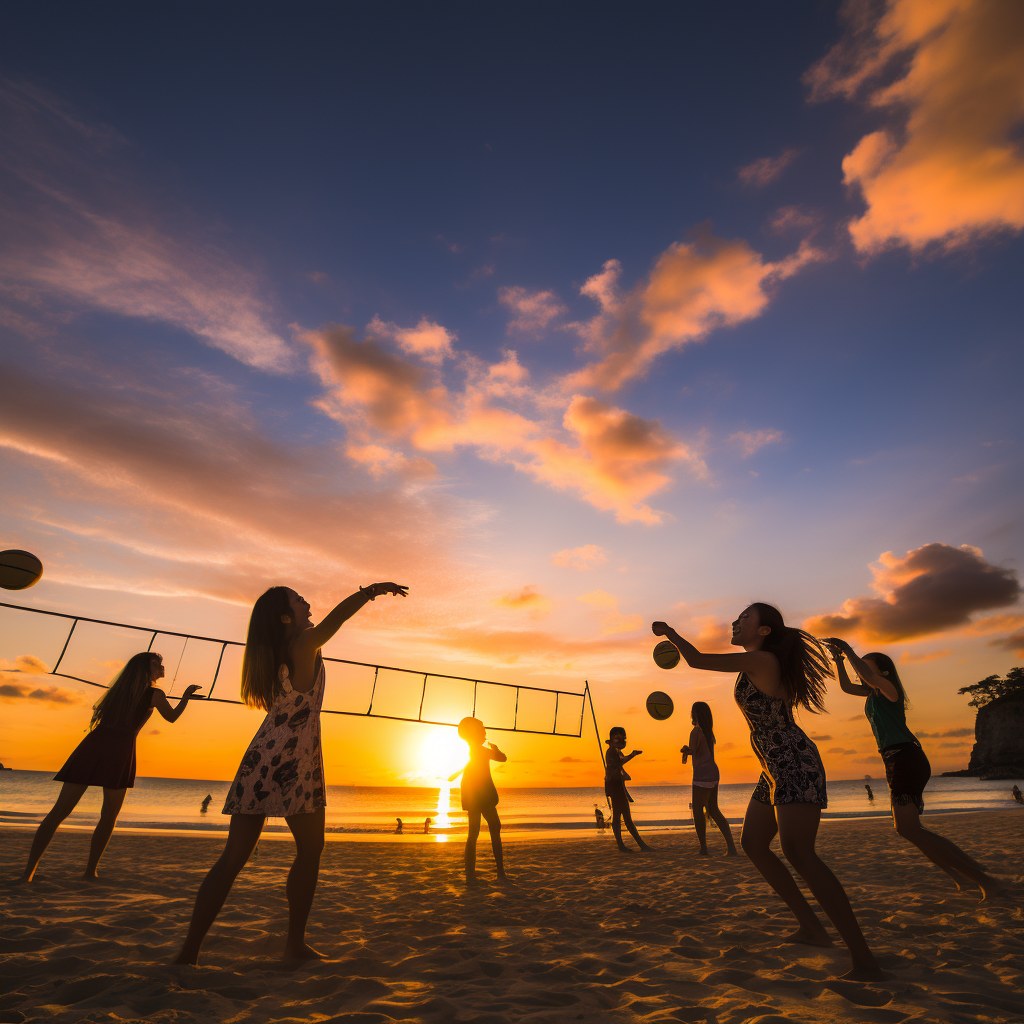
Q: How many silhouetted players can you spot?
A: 7